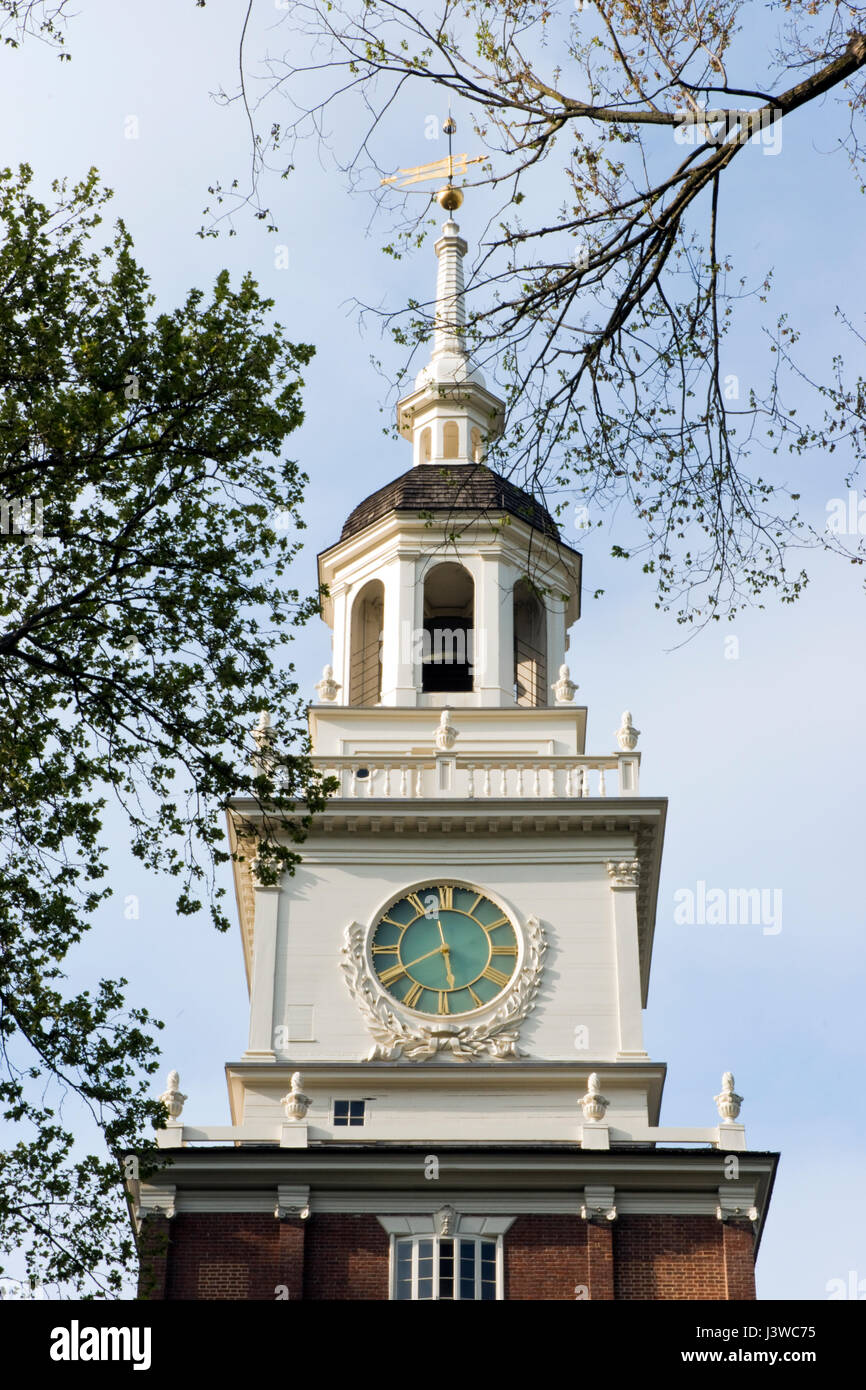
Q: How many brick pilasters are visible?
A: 4